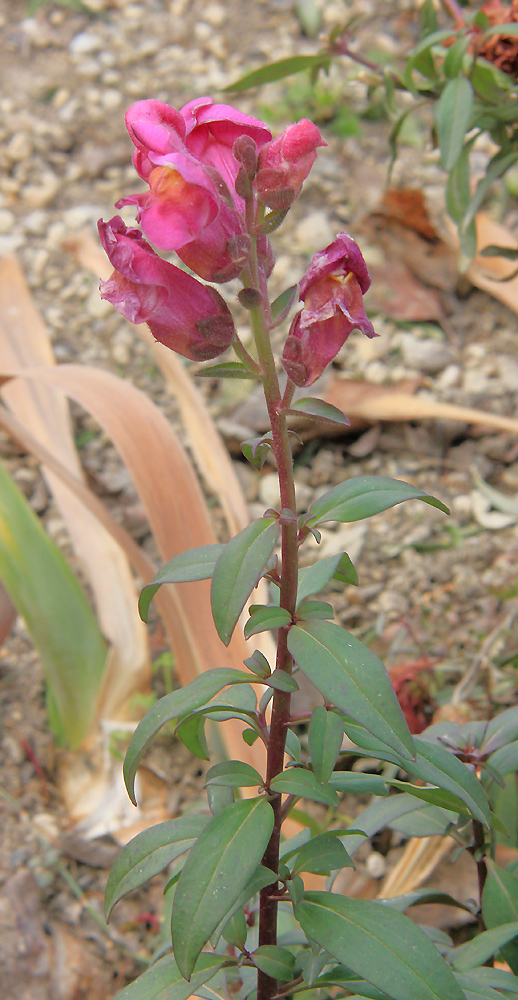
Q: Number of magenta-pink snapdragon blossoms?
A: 5